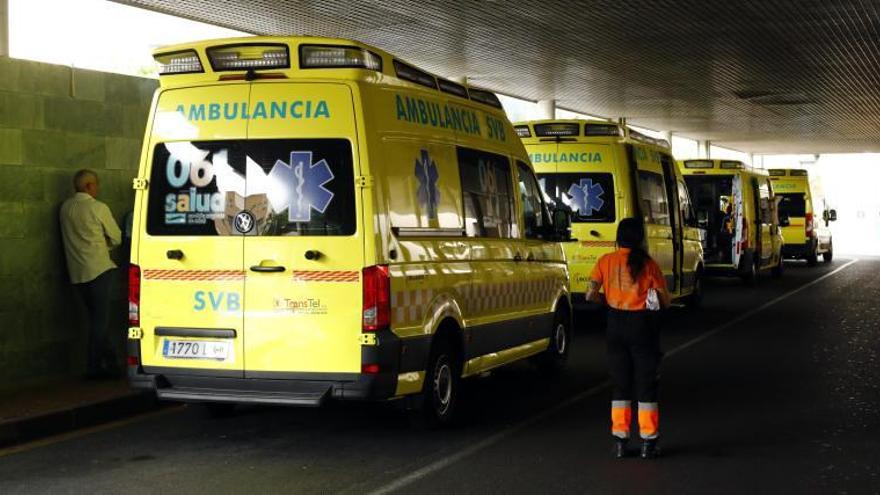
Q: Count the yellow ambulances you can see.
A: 4